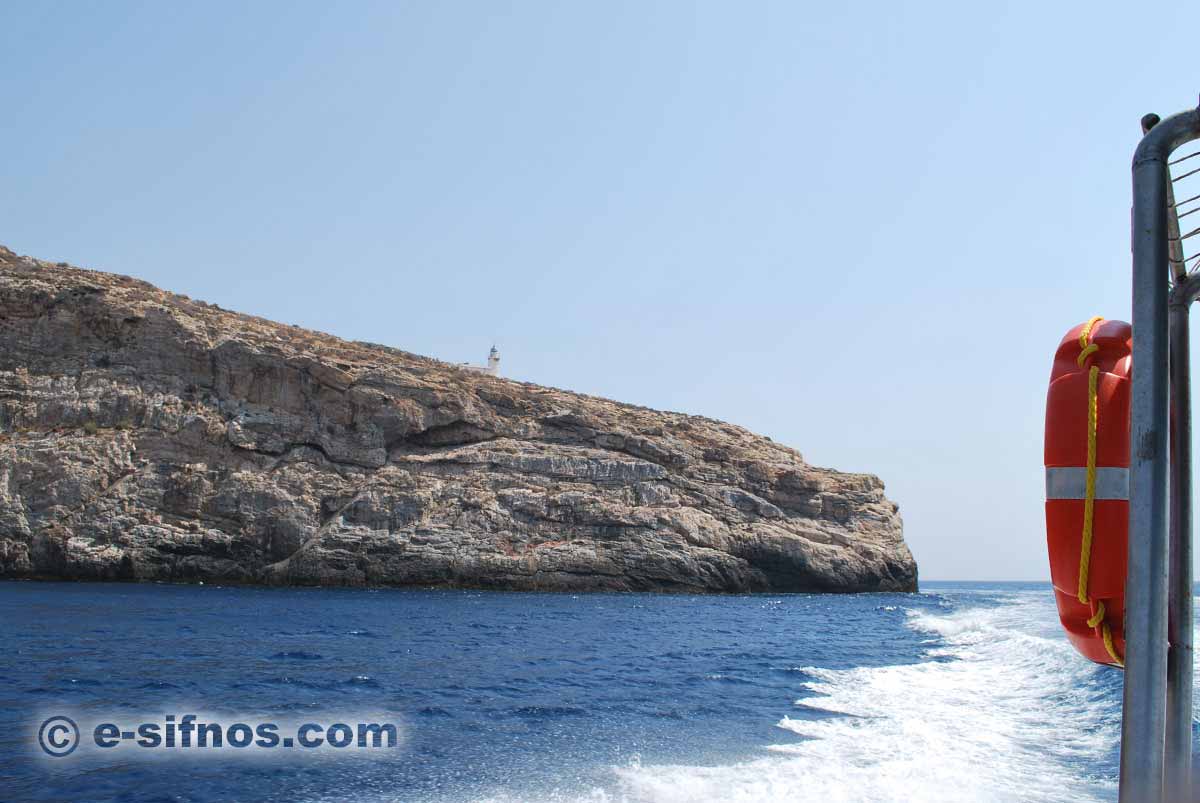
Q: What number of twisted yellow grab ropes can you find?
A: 1